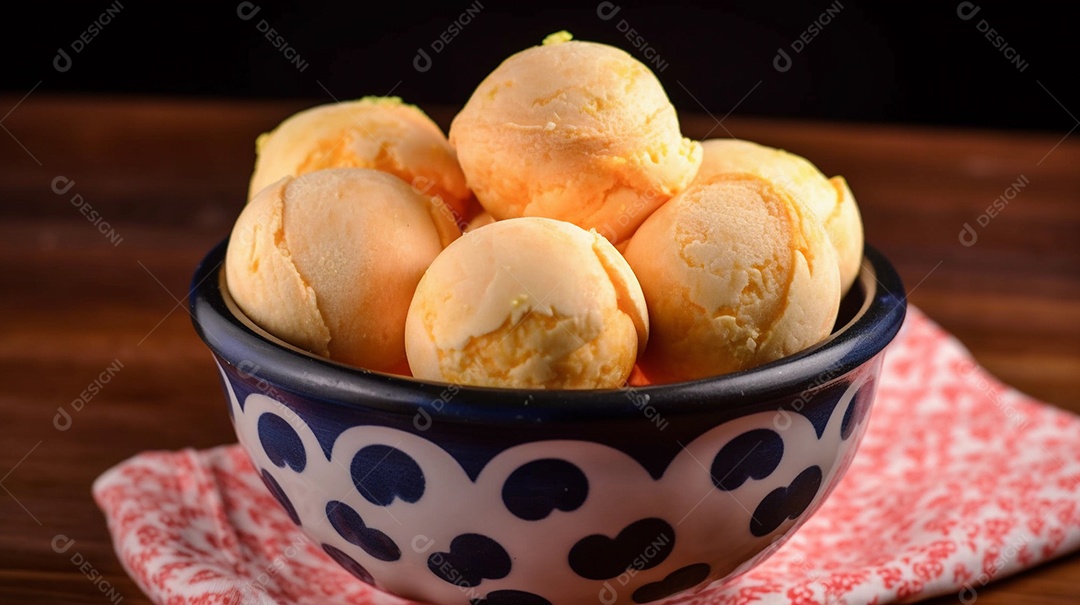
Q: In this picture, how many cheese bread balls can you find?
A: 6